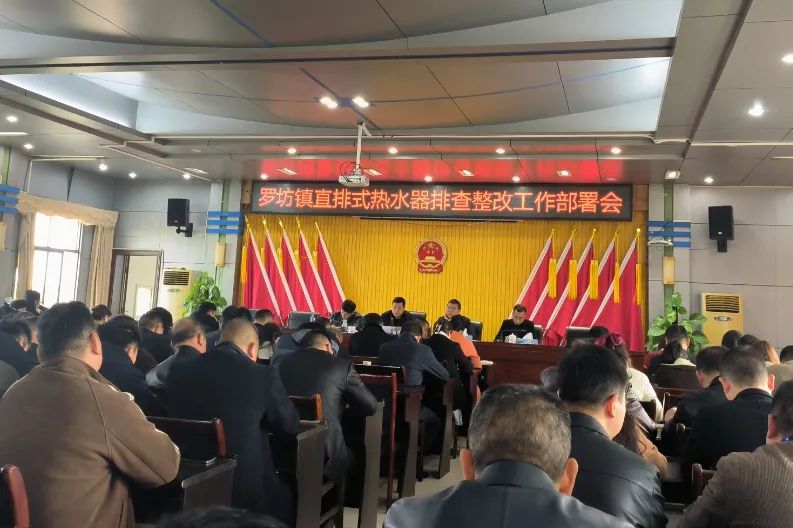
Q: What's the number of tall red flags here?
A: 10